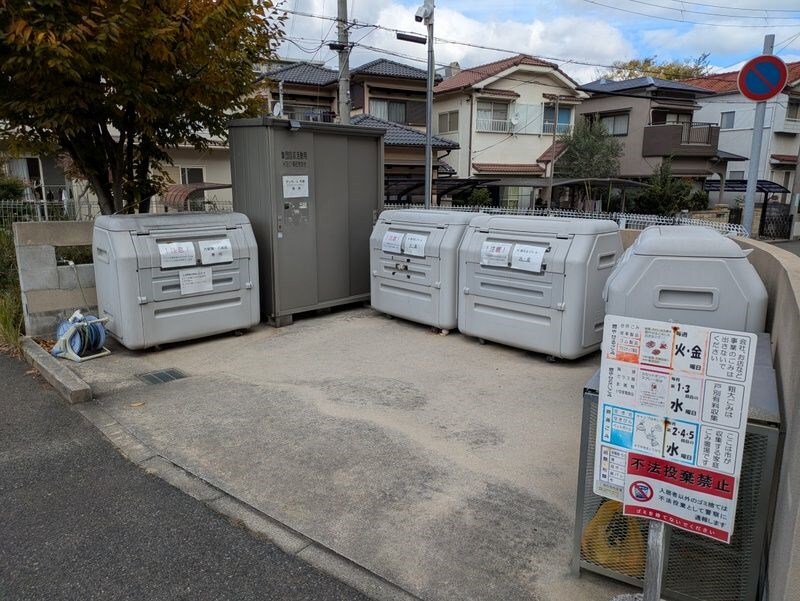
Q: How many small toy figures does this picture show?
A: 0